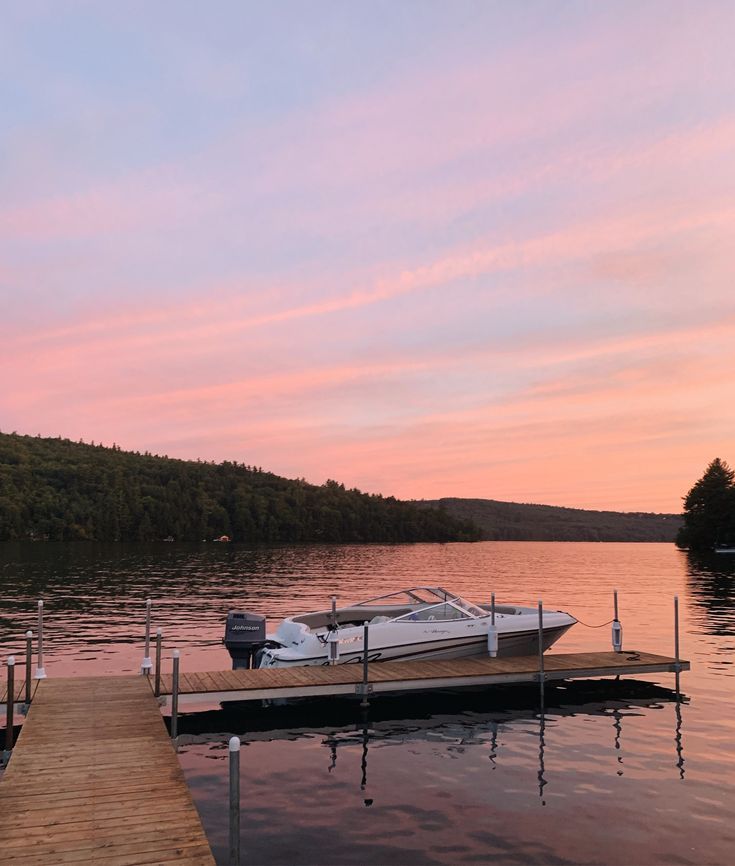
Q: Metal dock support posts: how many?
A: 13